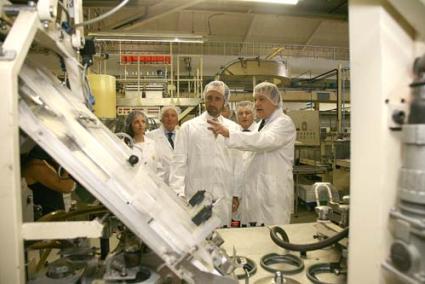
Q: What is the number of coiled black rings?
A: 3